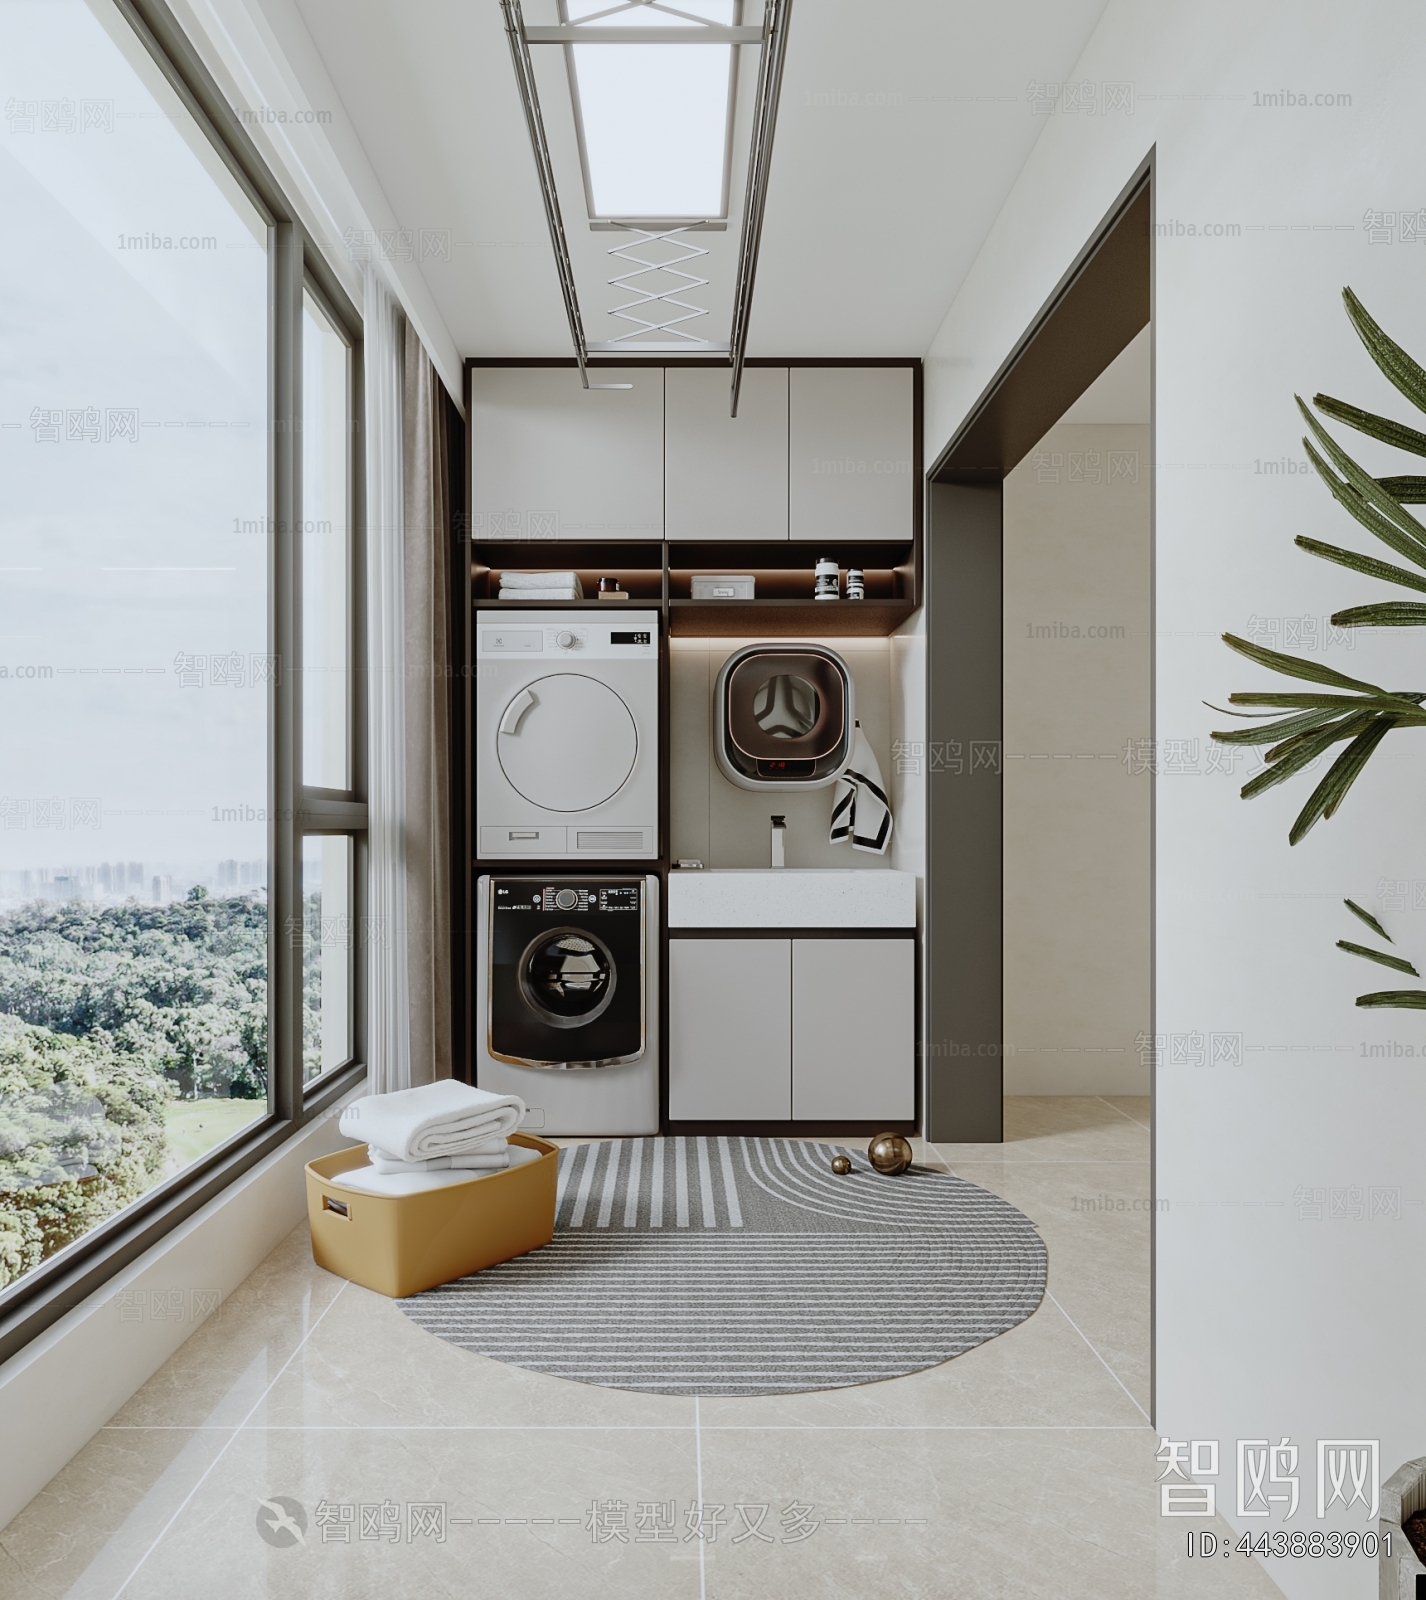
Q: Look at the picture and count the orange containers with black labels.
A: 0